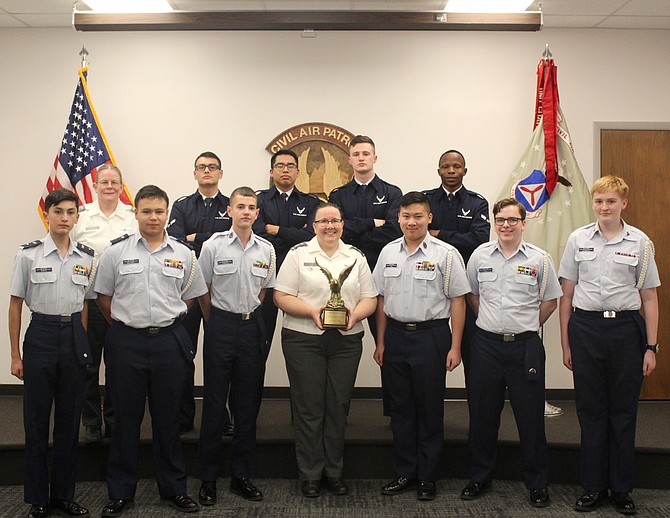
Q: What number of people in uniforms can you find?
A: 12